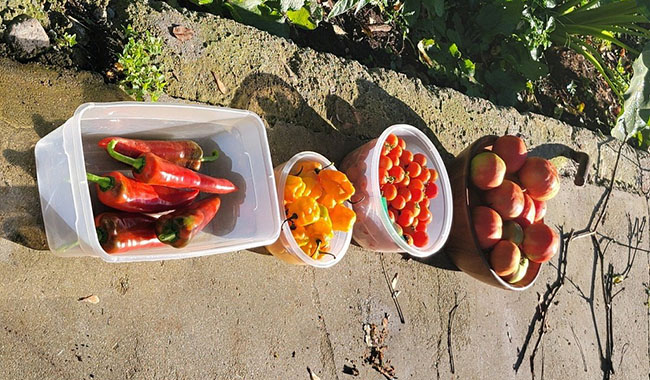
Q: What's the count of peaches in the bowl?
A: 11